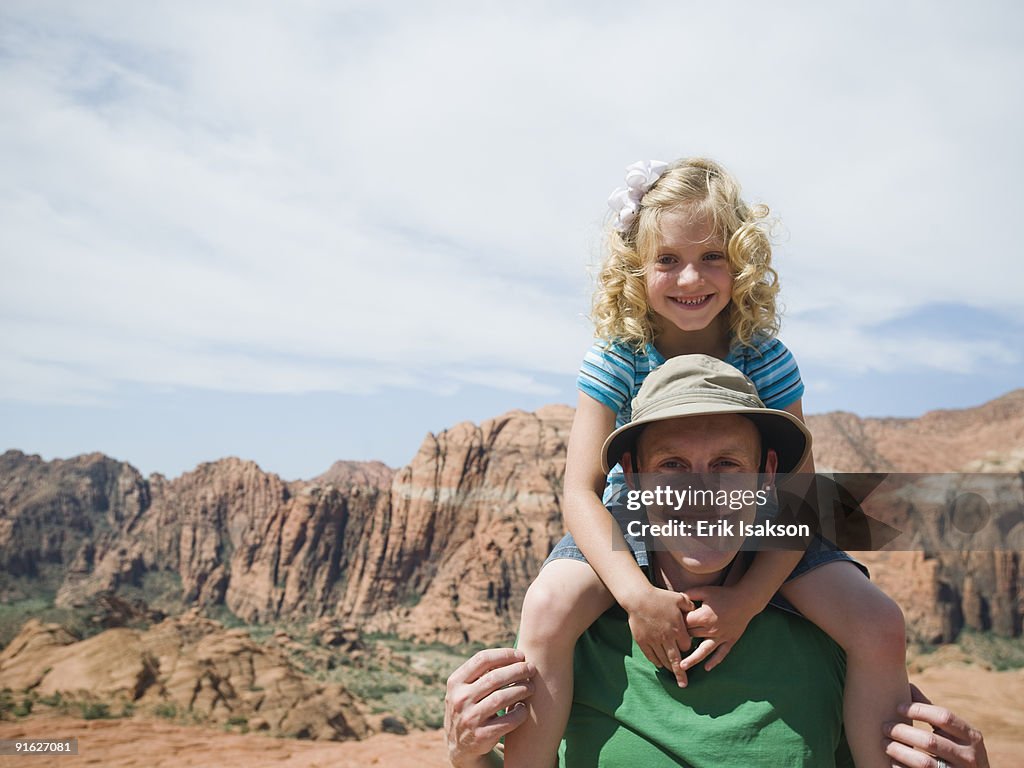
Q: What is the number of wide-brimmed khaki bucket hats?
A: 1